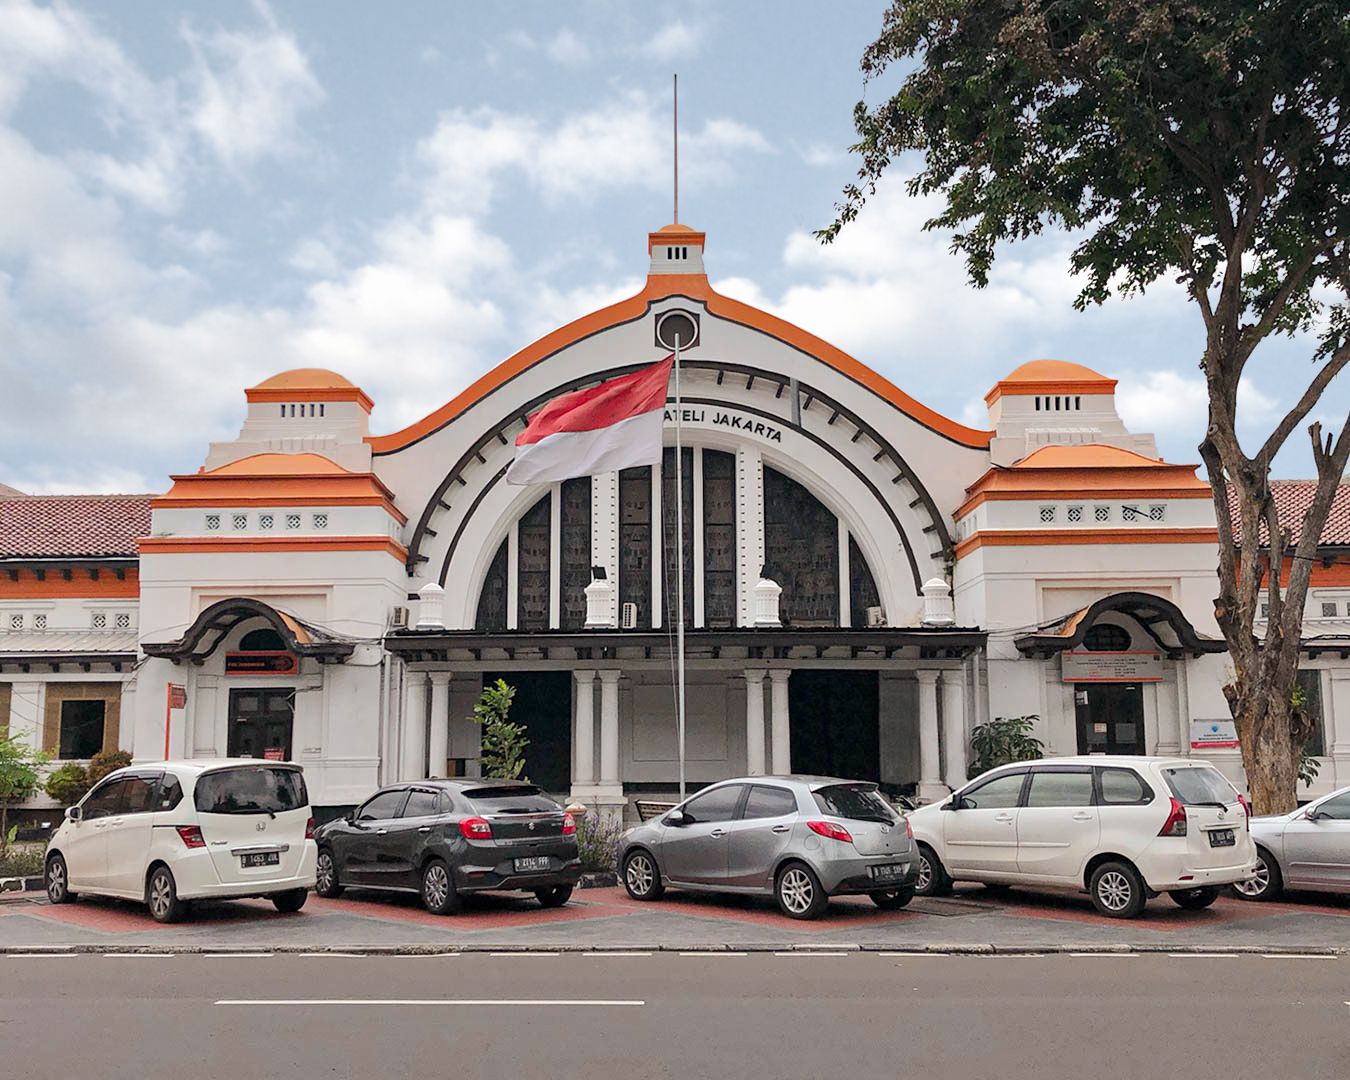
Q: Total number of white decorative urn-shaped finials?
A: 4